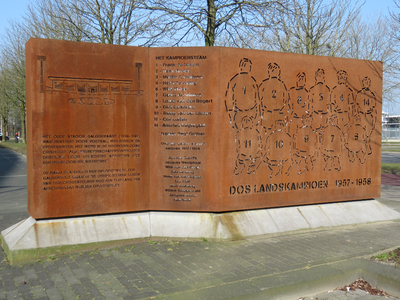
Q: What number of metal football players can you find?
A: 11